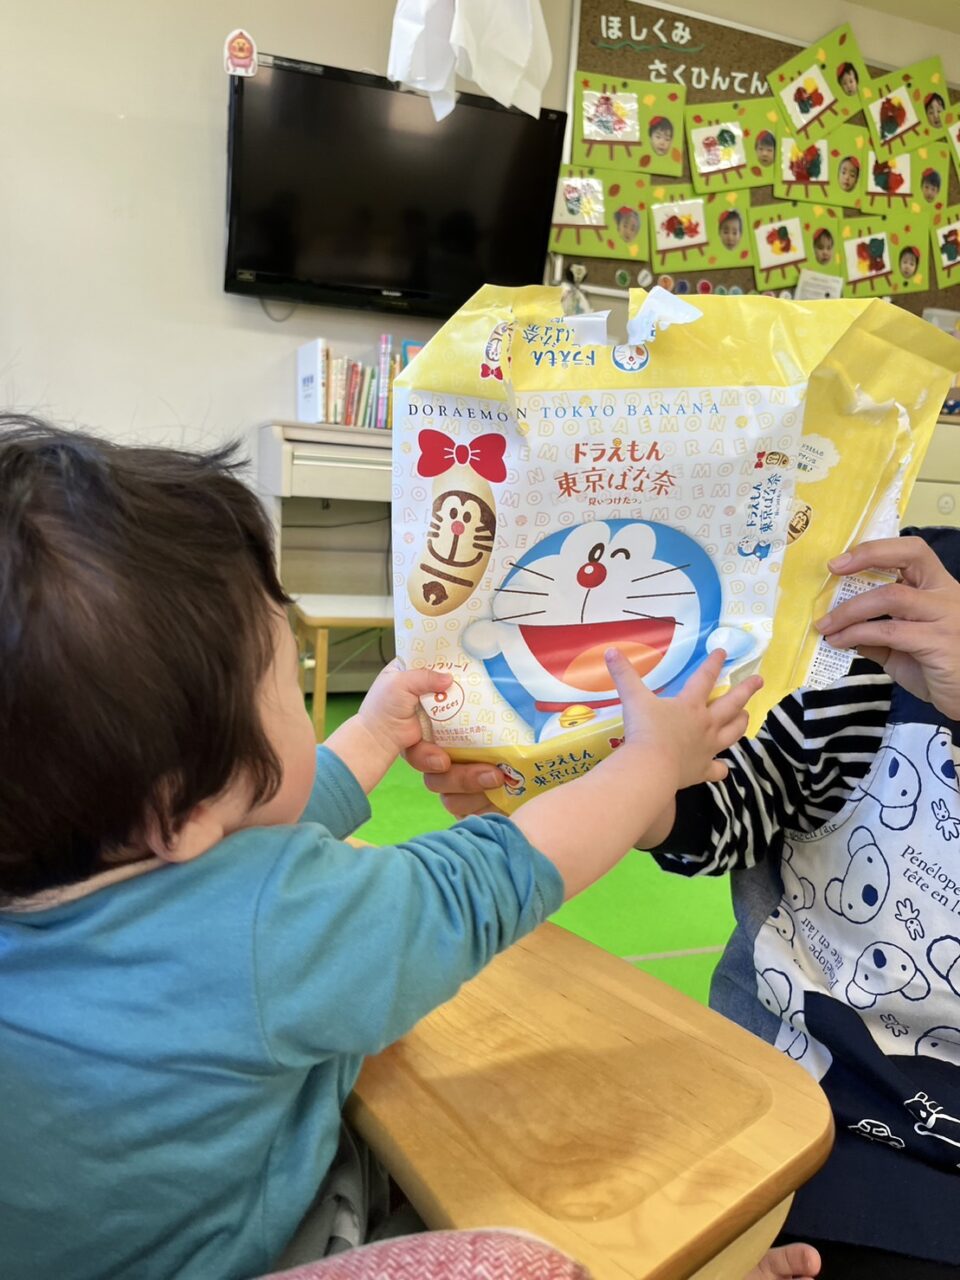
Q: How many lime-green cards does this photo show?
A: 12